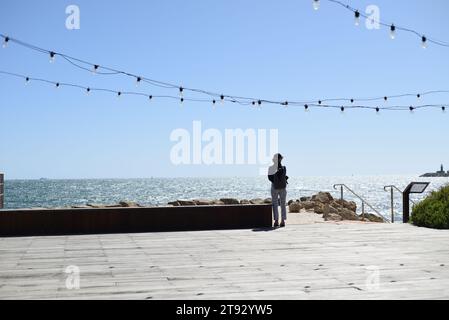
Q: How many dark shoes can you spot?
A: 2